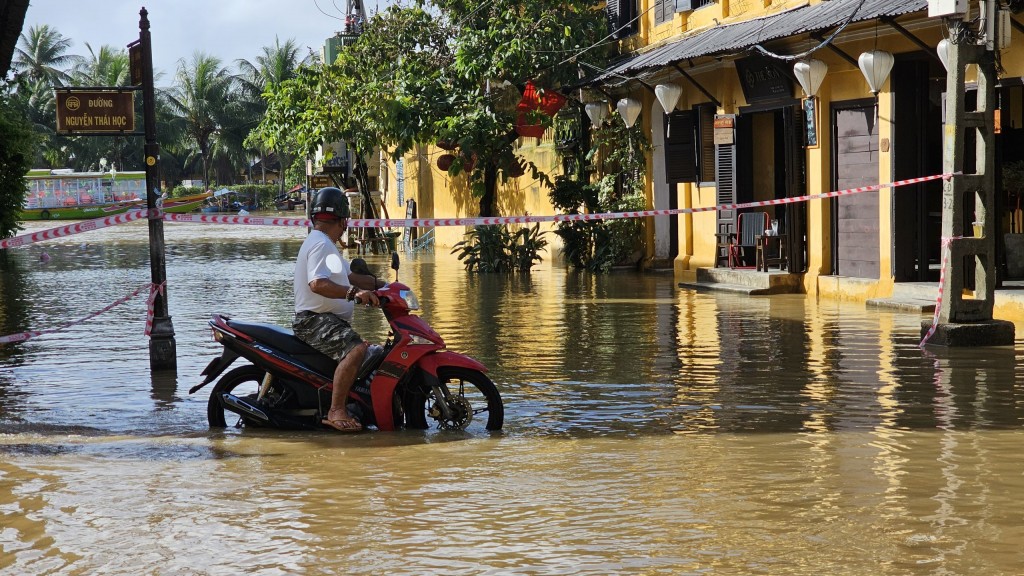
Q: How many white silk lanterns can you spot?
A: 6